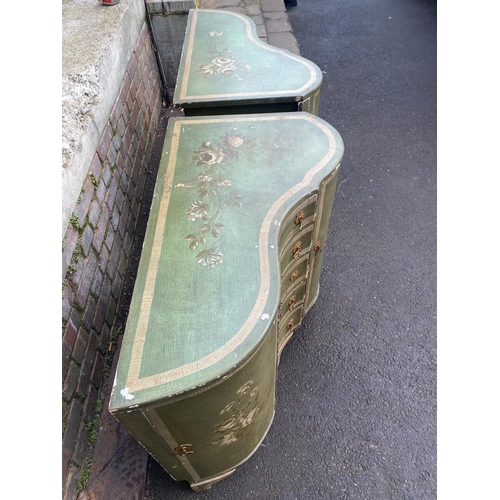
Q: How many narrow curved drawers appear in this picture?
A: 5